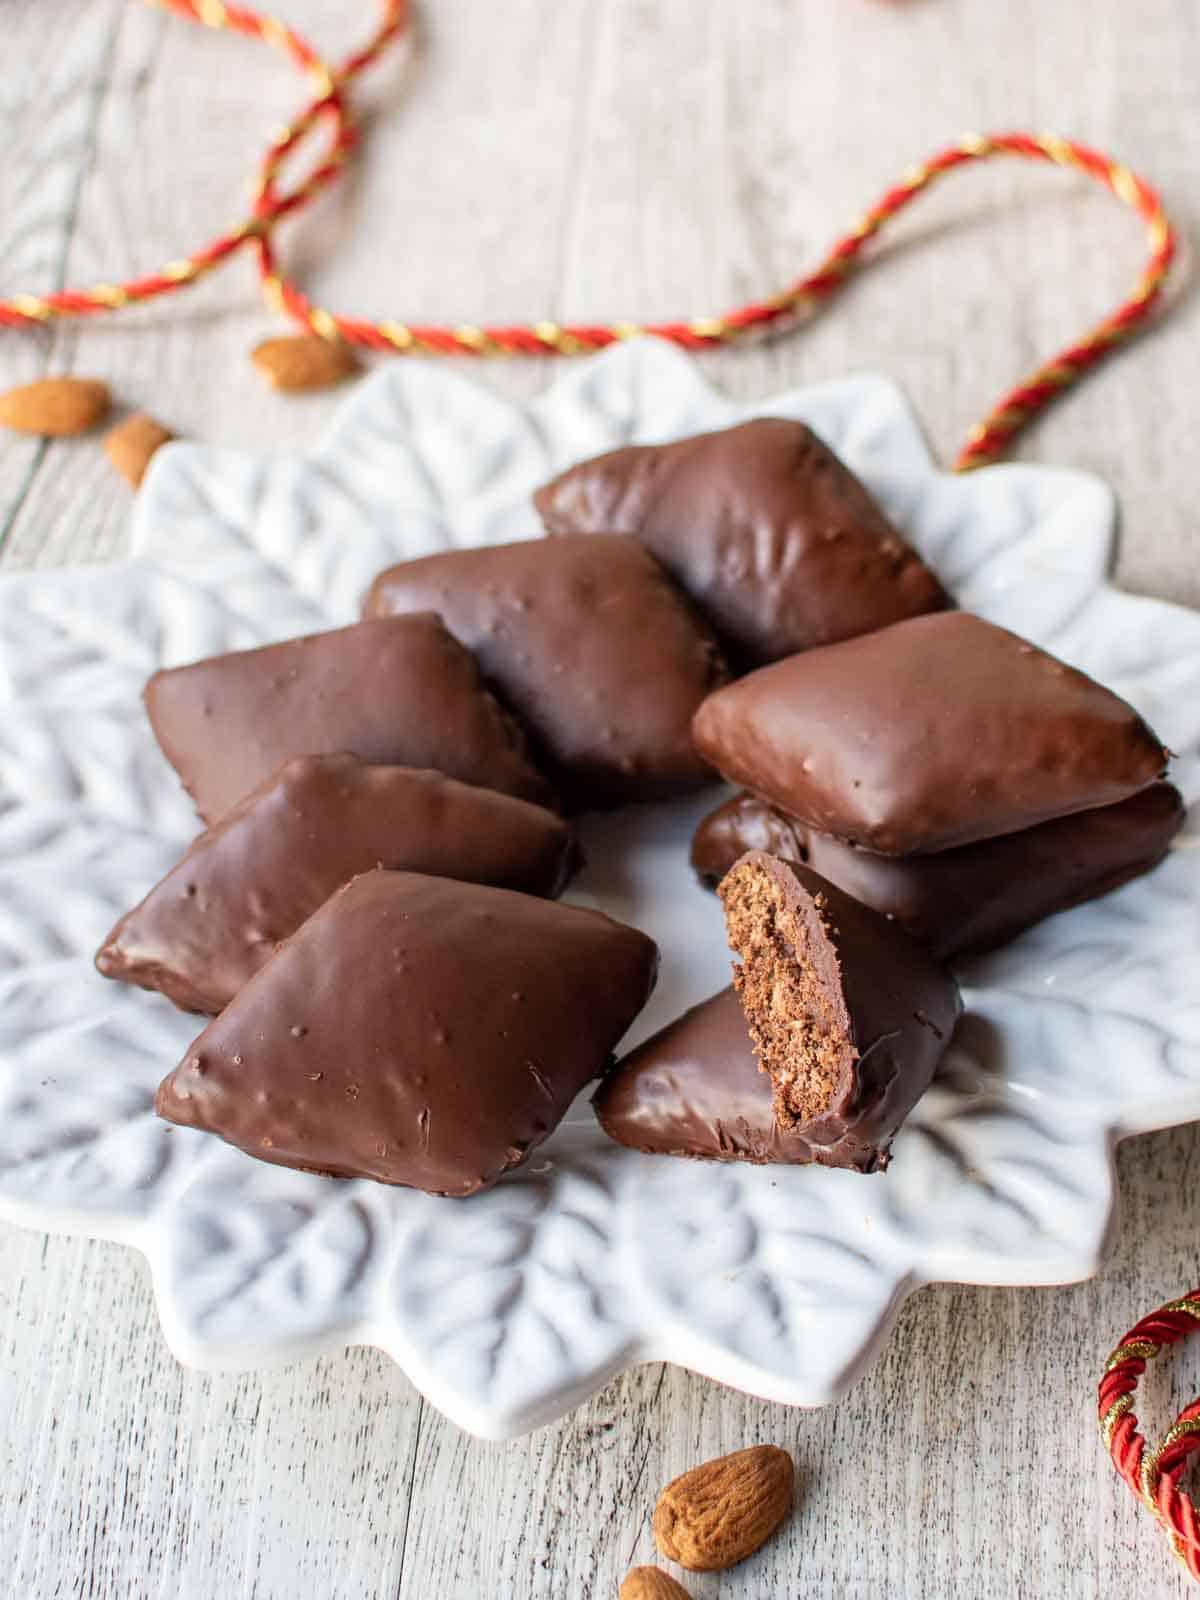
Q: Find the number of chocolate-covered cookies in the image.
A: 8